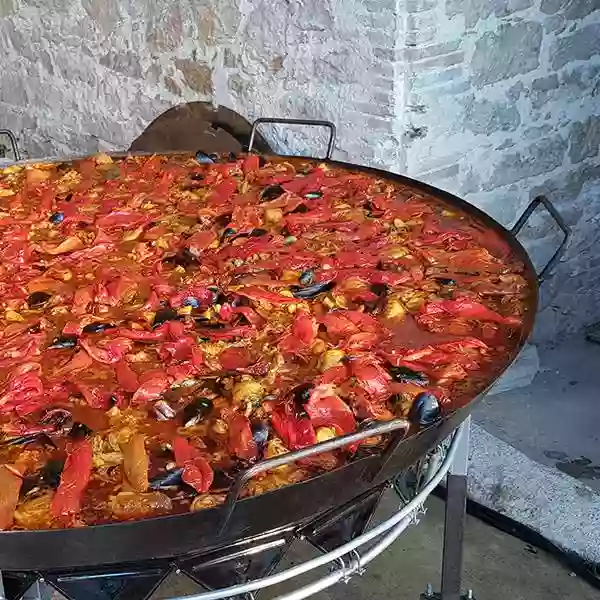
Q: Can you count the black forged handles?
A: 4